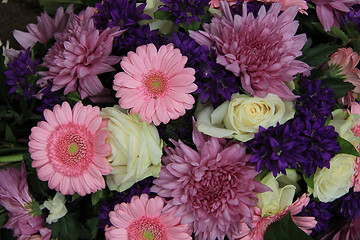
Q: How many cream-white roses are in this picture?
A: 5